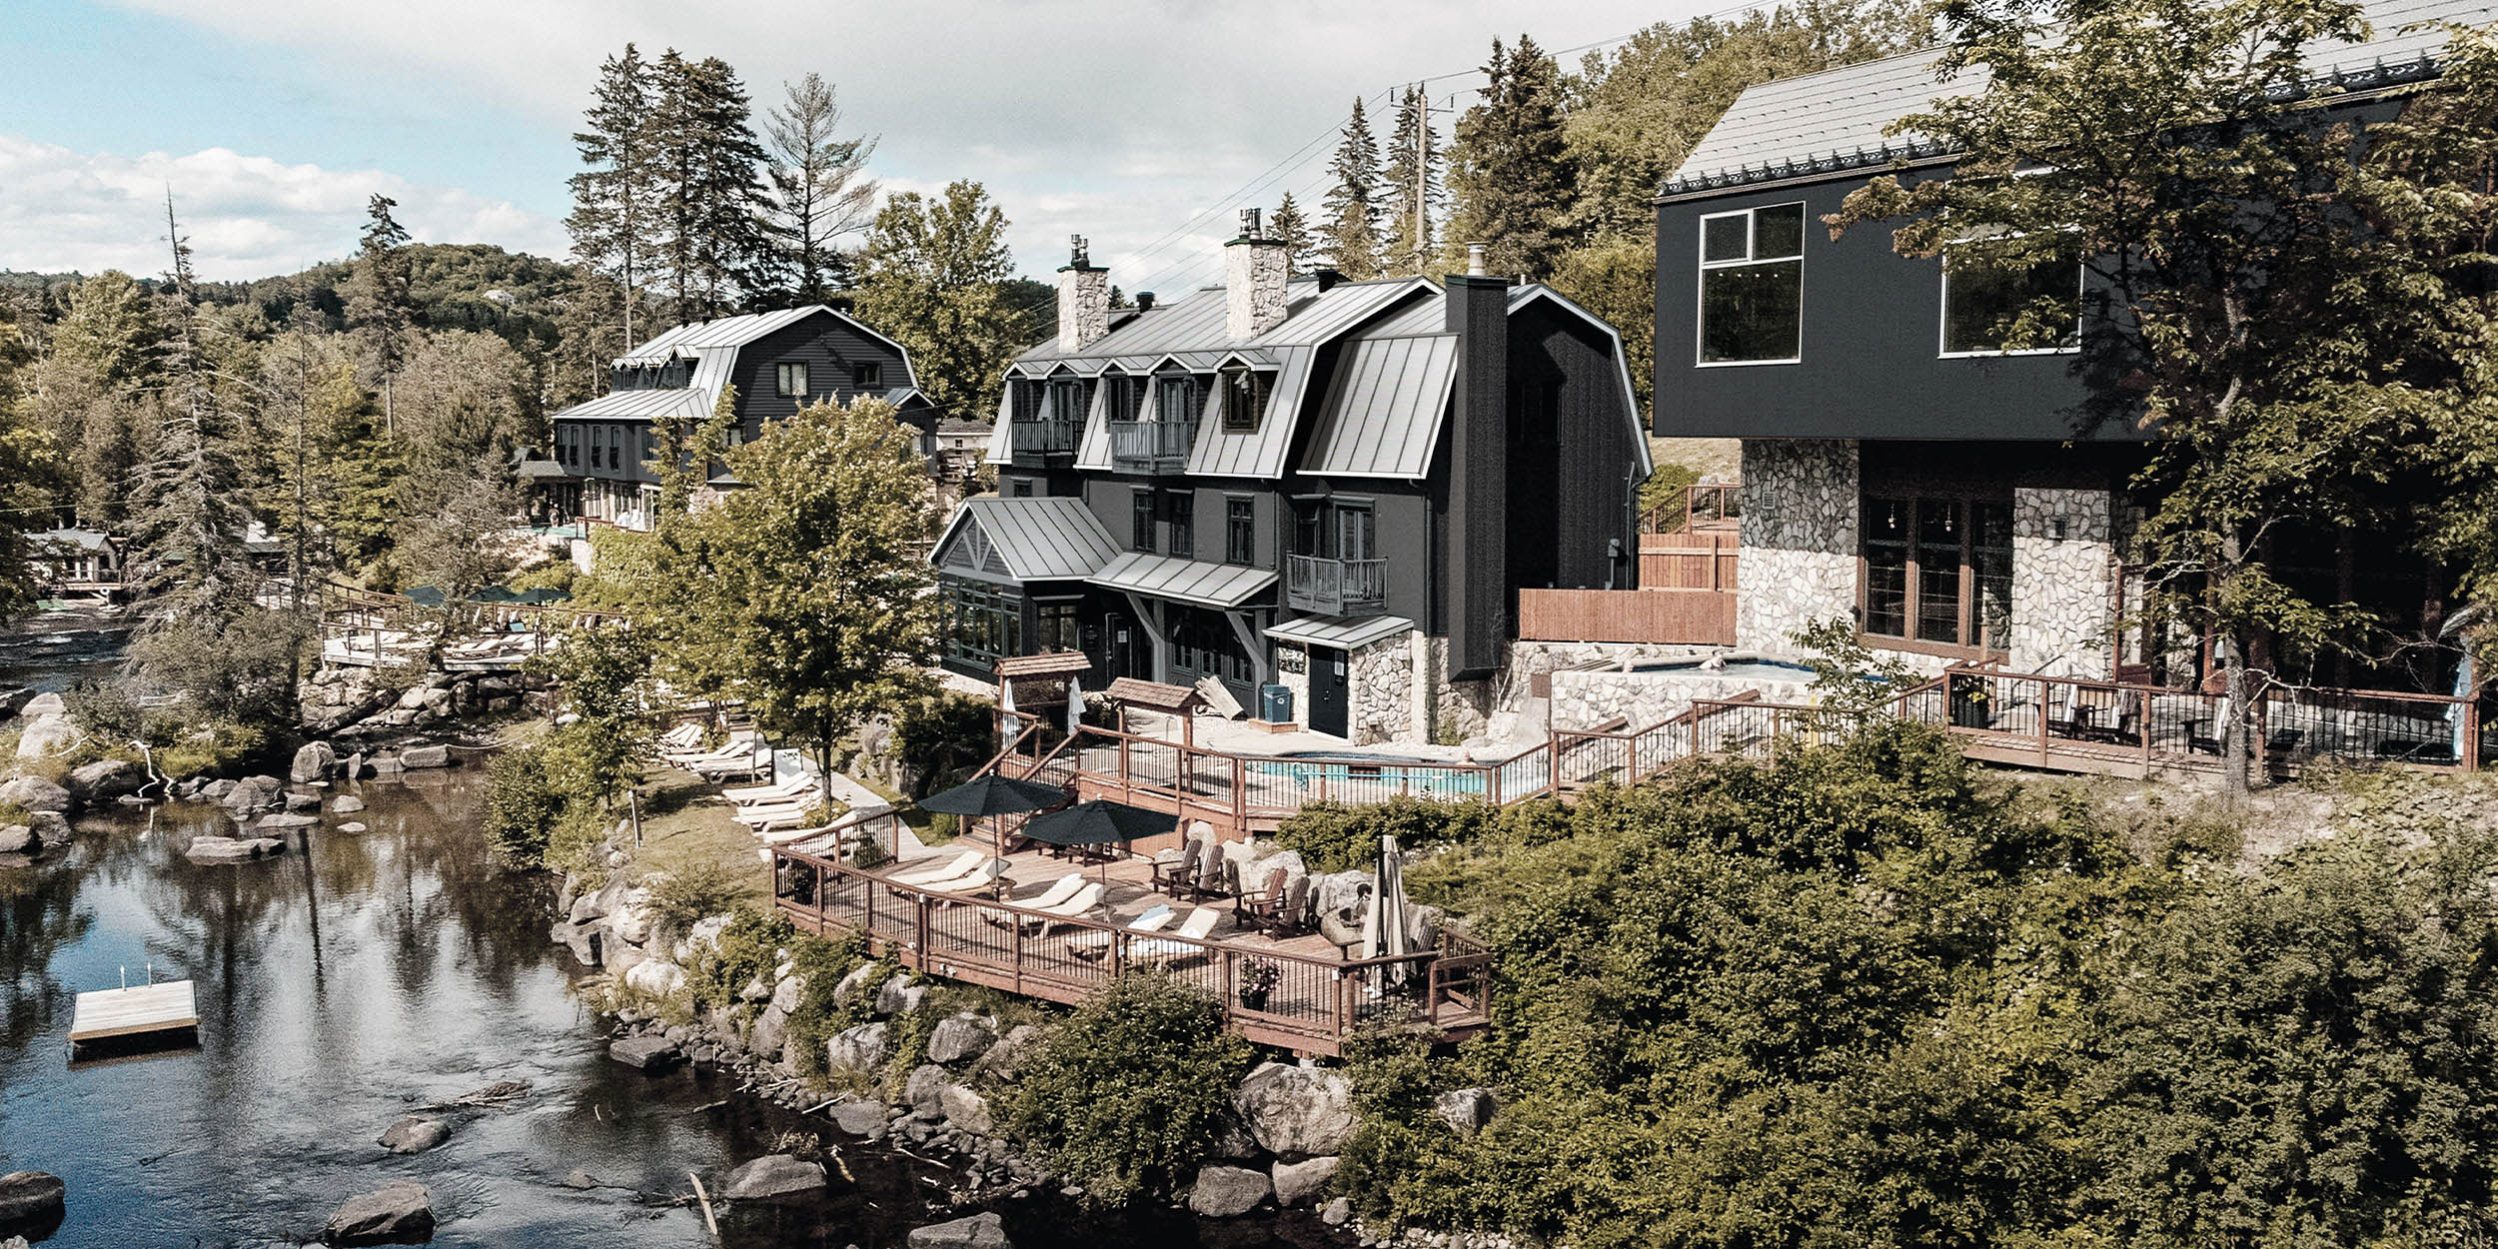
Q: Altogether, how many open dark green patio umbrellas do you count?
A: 5